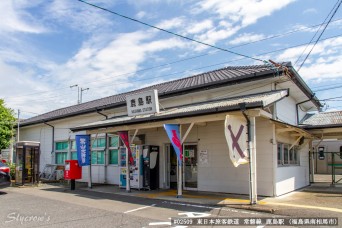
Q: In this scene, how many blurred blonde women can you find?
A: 0